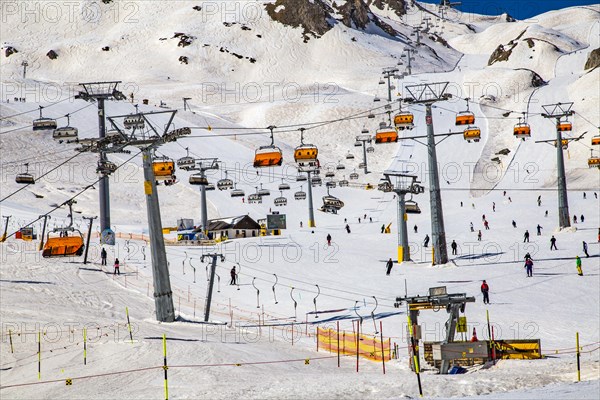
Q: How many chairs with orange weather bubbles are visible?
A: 13